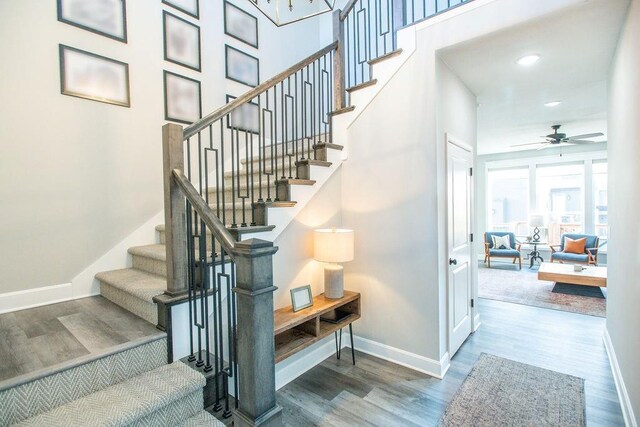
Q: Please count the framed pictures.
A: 9